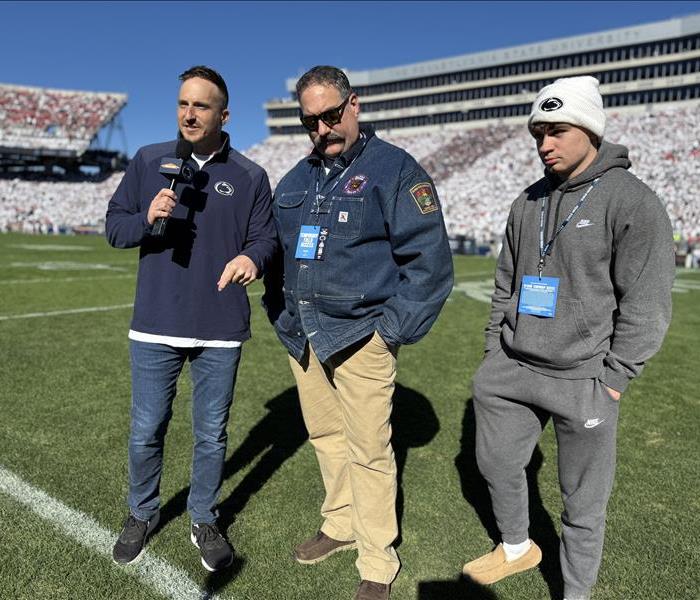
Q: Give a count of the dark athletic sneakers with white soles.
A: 2